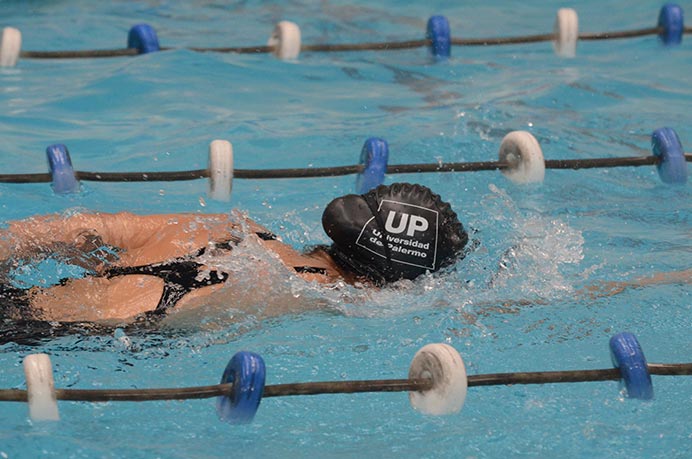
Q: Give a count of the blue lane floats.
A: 8